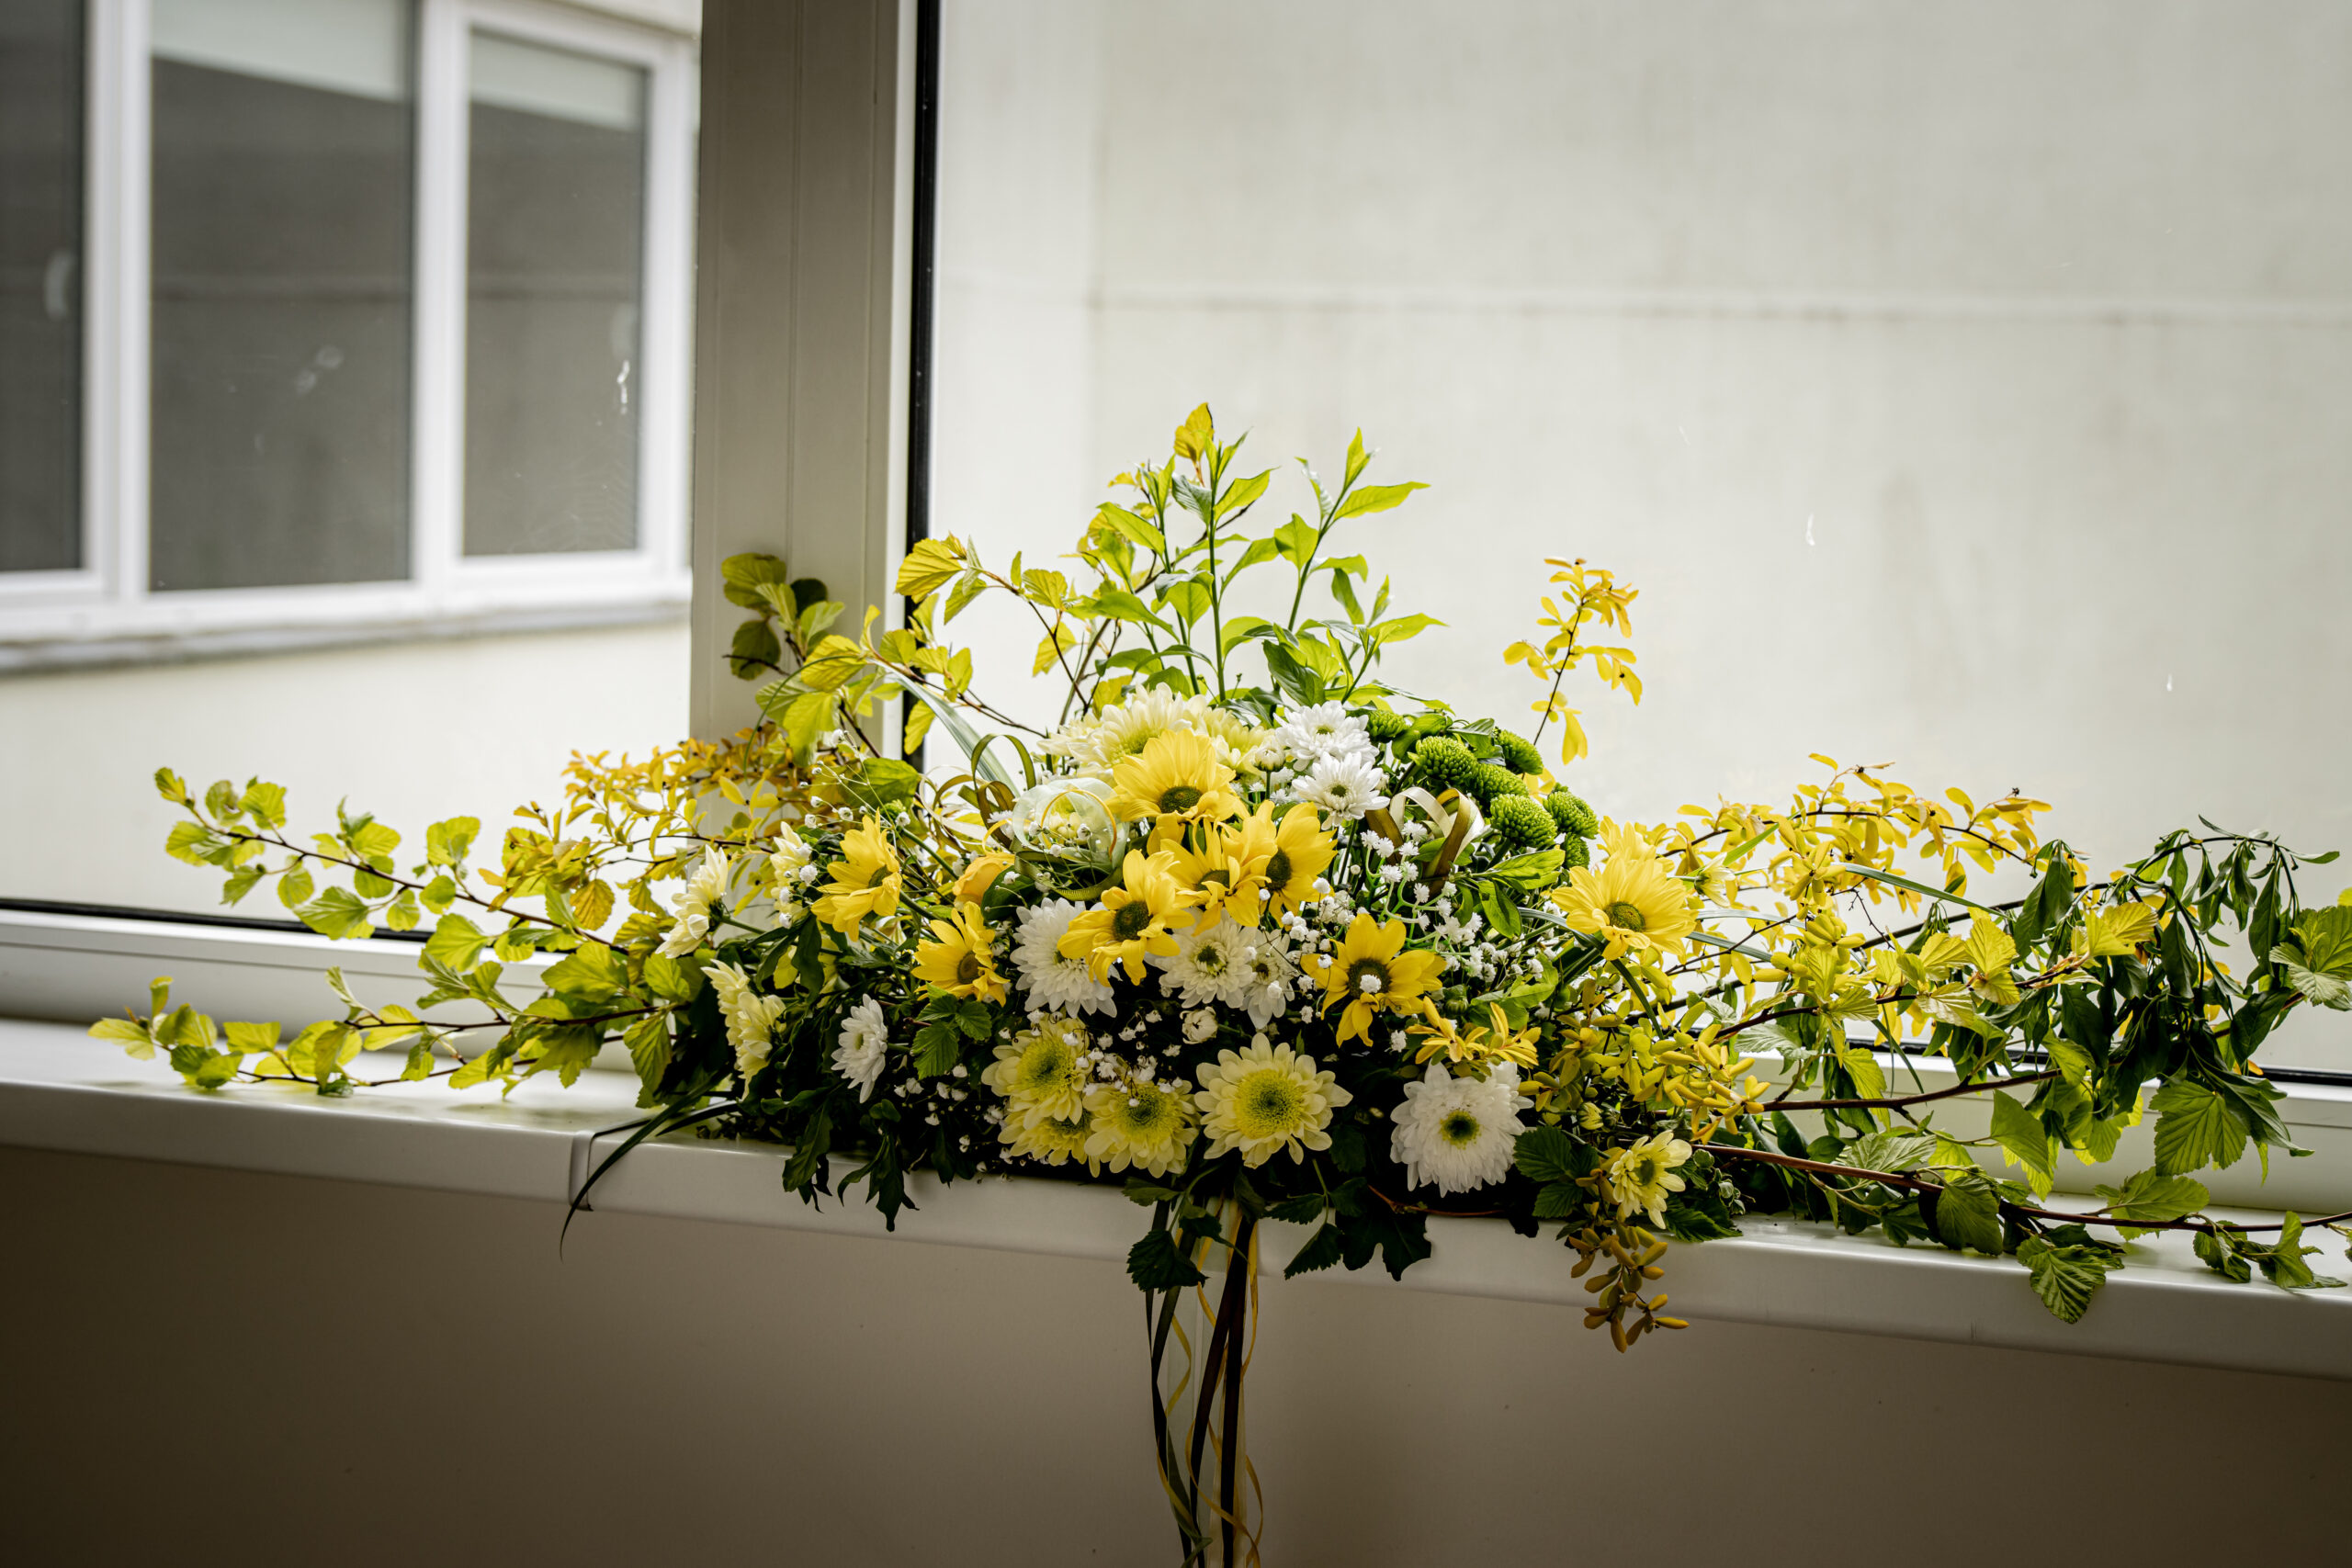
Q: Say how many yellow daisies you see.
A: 8